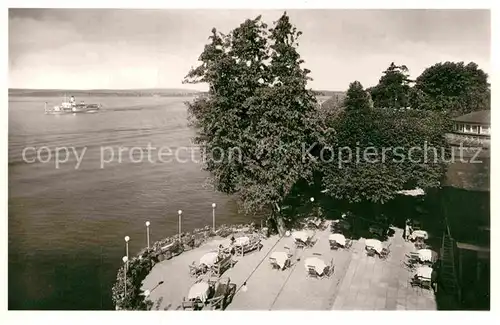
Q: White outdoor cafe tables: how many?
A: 11